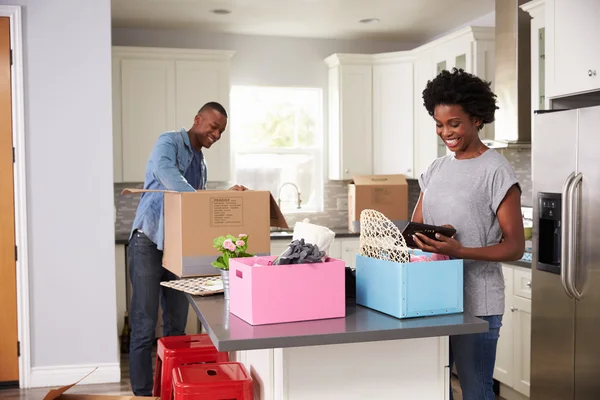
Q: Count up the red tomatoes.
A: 0